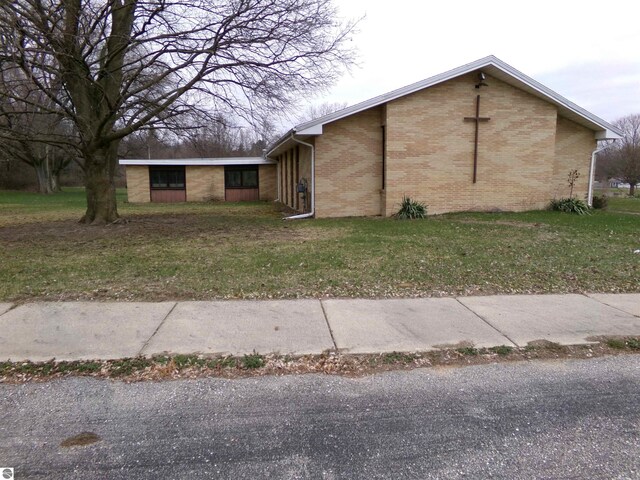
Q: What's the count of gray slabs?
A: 6